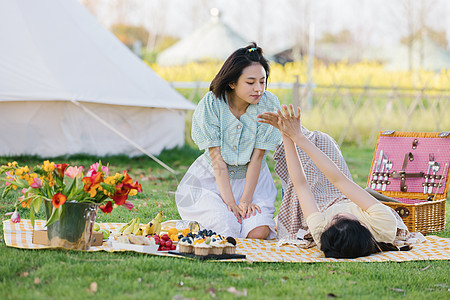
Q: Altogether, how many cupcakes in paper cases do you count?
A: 4